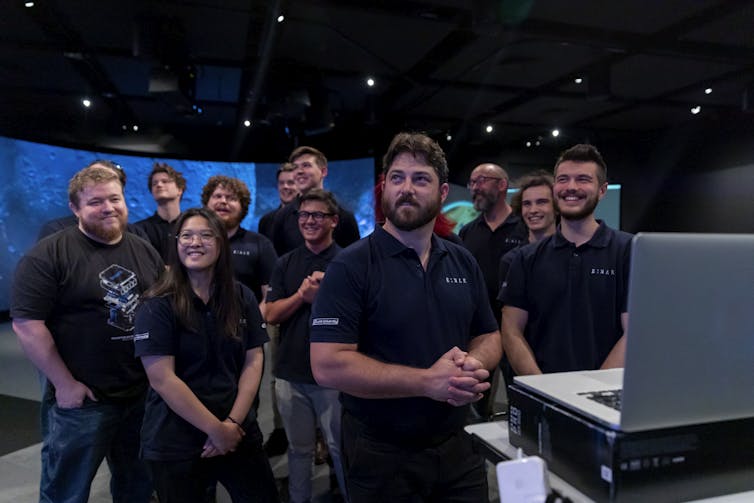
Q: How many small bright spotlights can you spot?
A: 13